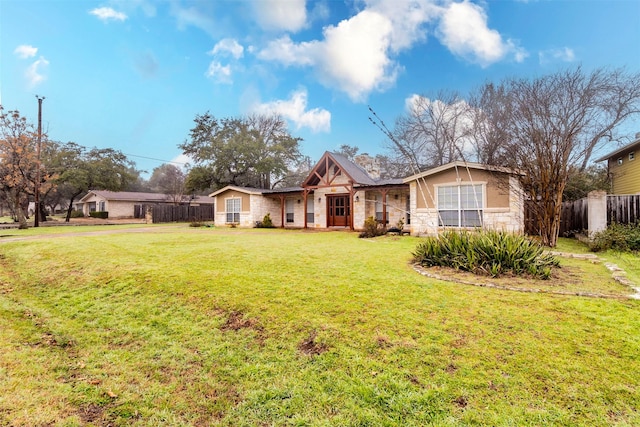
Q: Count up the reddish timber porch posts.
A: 4